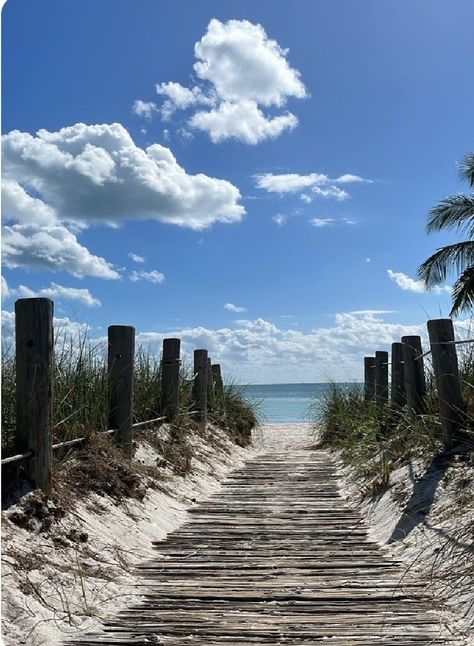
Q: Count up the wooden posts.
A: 11